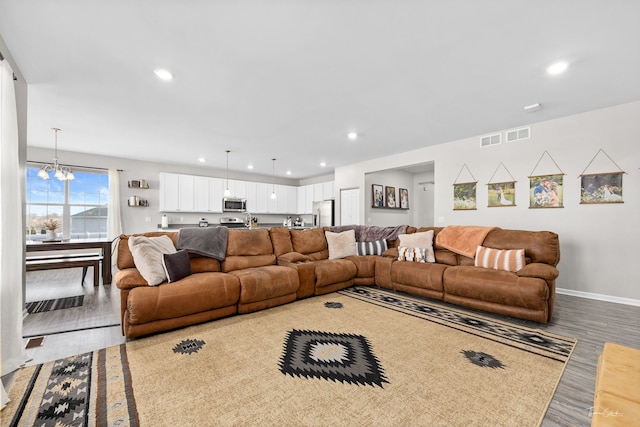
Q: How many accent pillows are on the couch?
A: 7